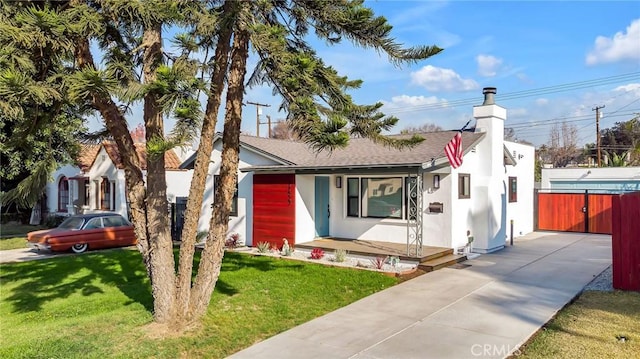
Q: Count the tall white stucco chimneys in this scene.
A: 1